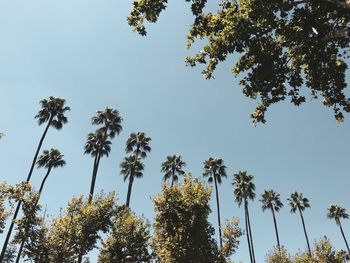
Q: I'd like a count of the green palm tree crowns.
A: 12